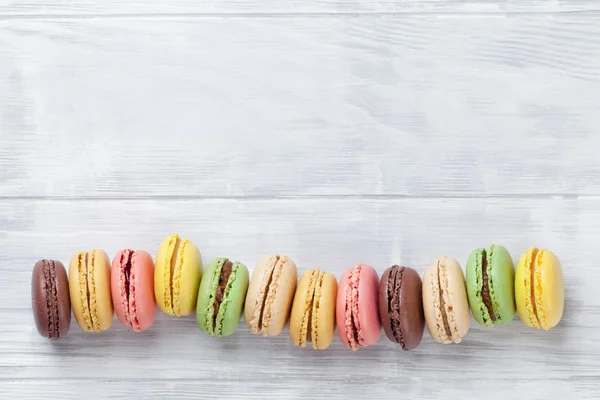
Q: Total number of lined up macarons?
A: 12